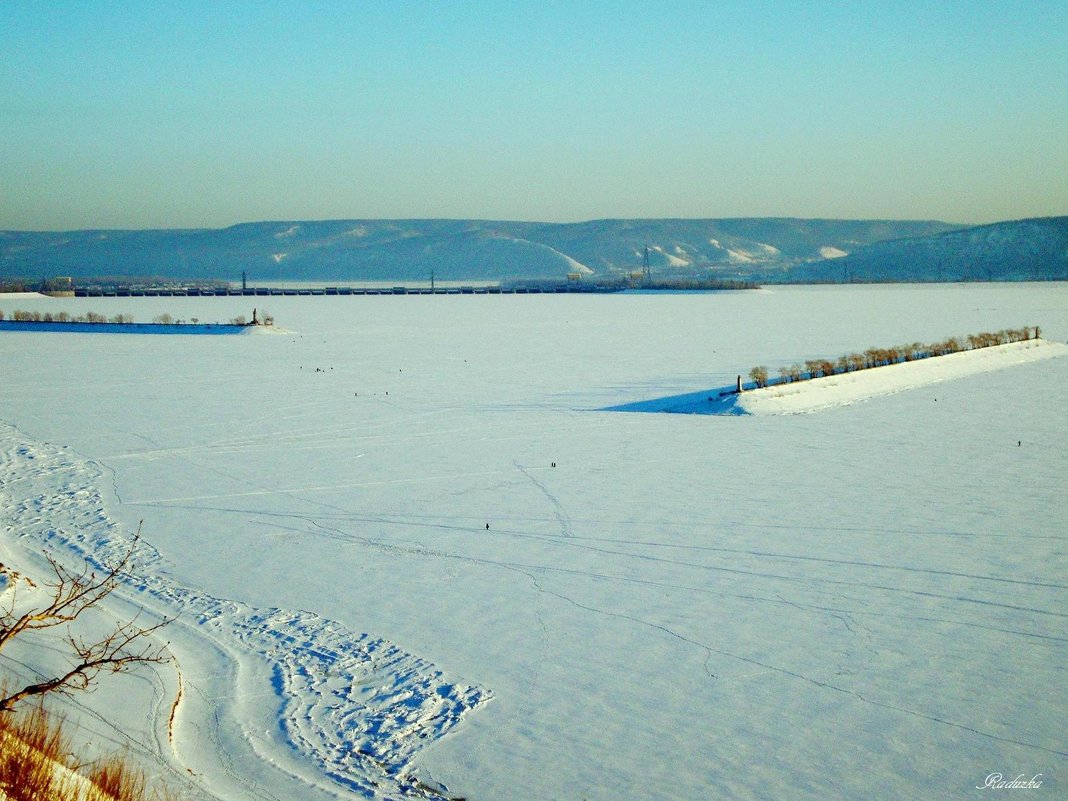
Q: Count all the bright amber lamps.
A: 0